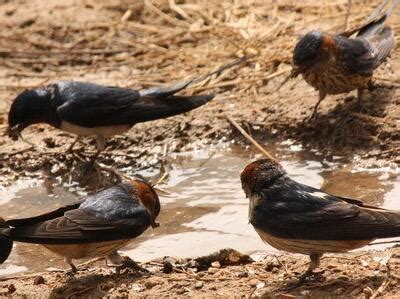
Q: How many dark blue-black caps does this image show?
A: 2